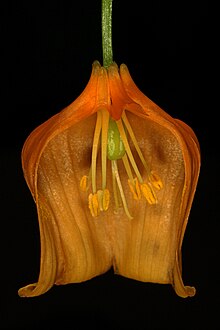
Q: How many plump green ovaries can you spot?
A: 1